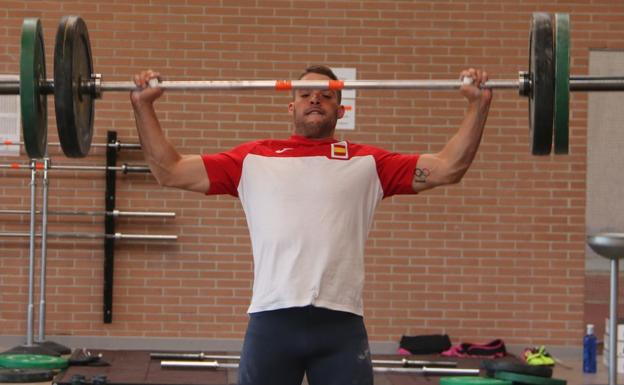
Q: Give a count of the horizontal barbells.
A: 7